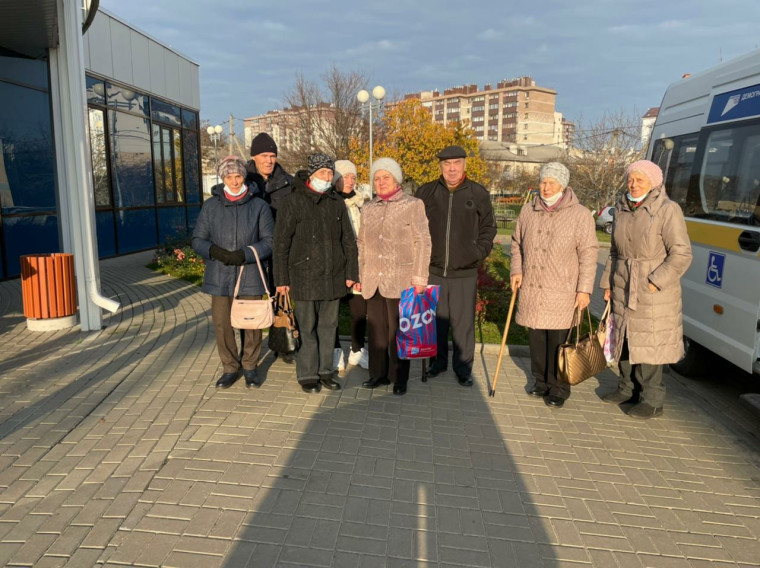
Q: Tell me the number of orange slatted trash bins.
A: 1